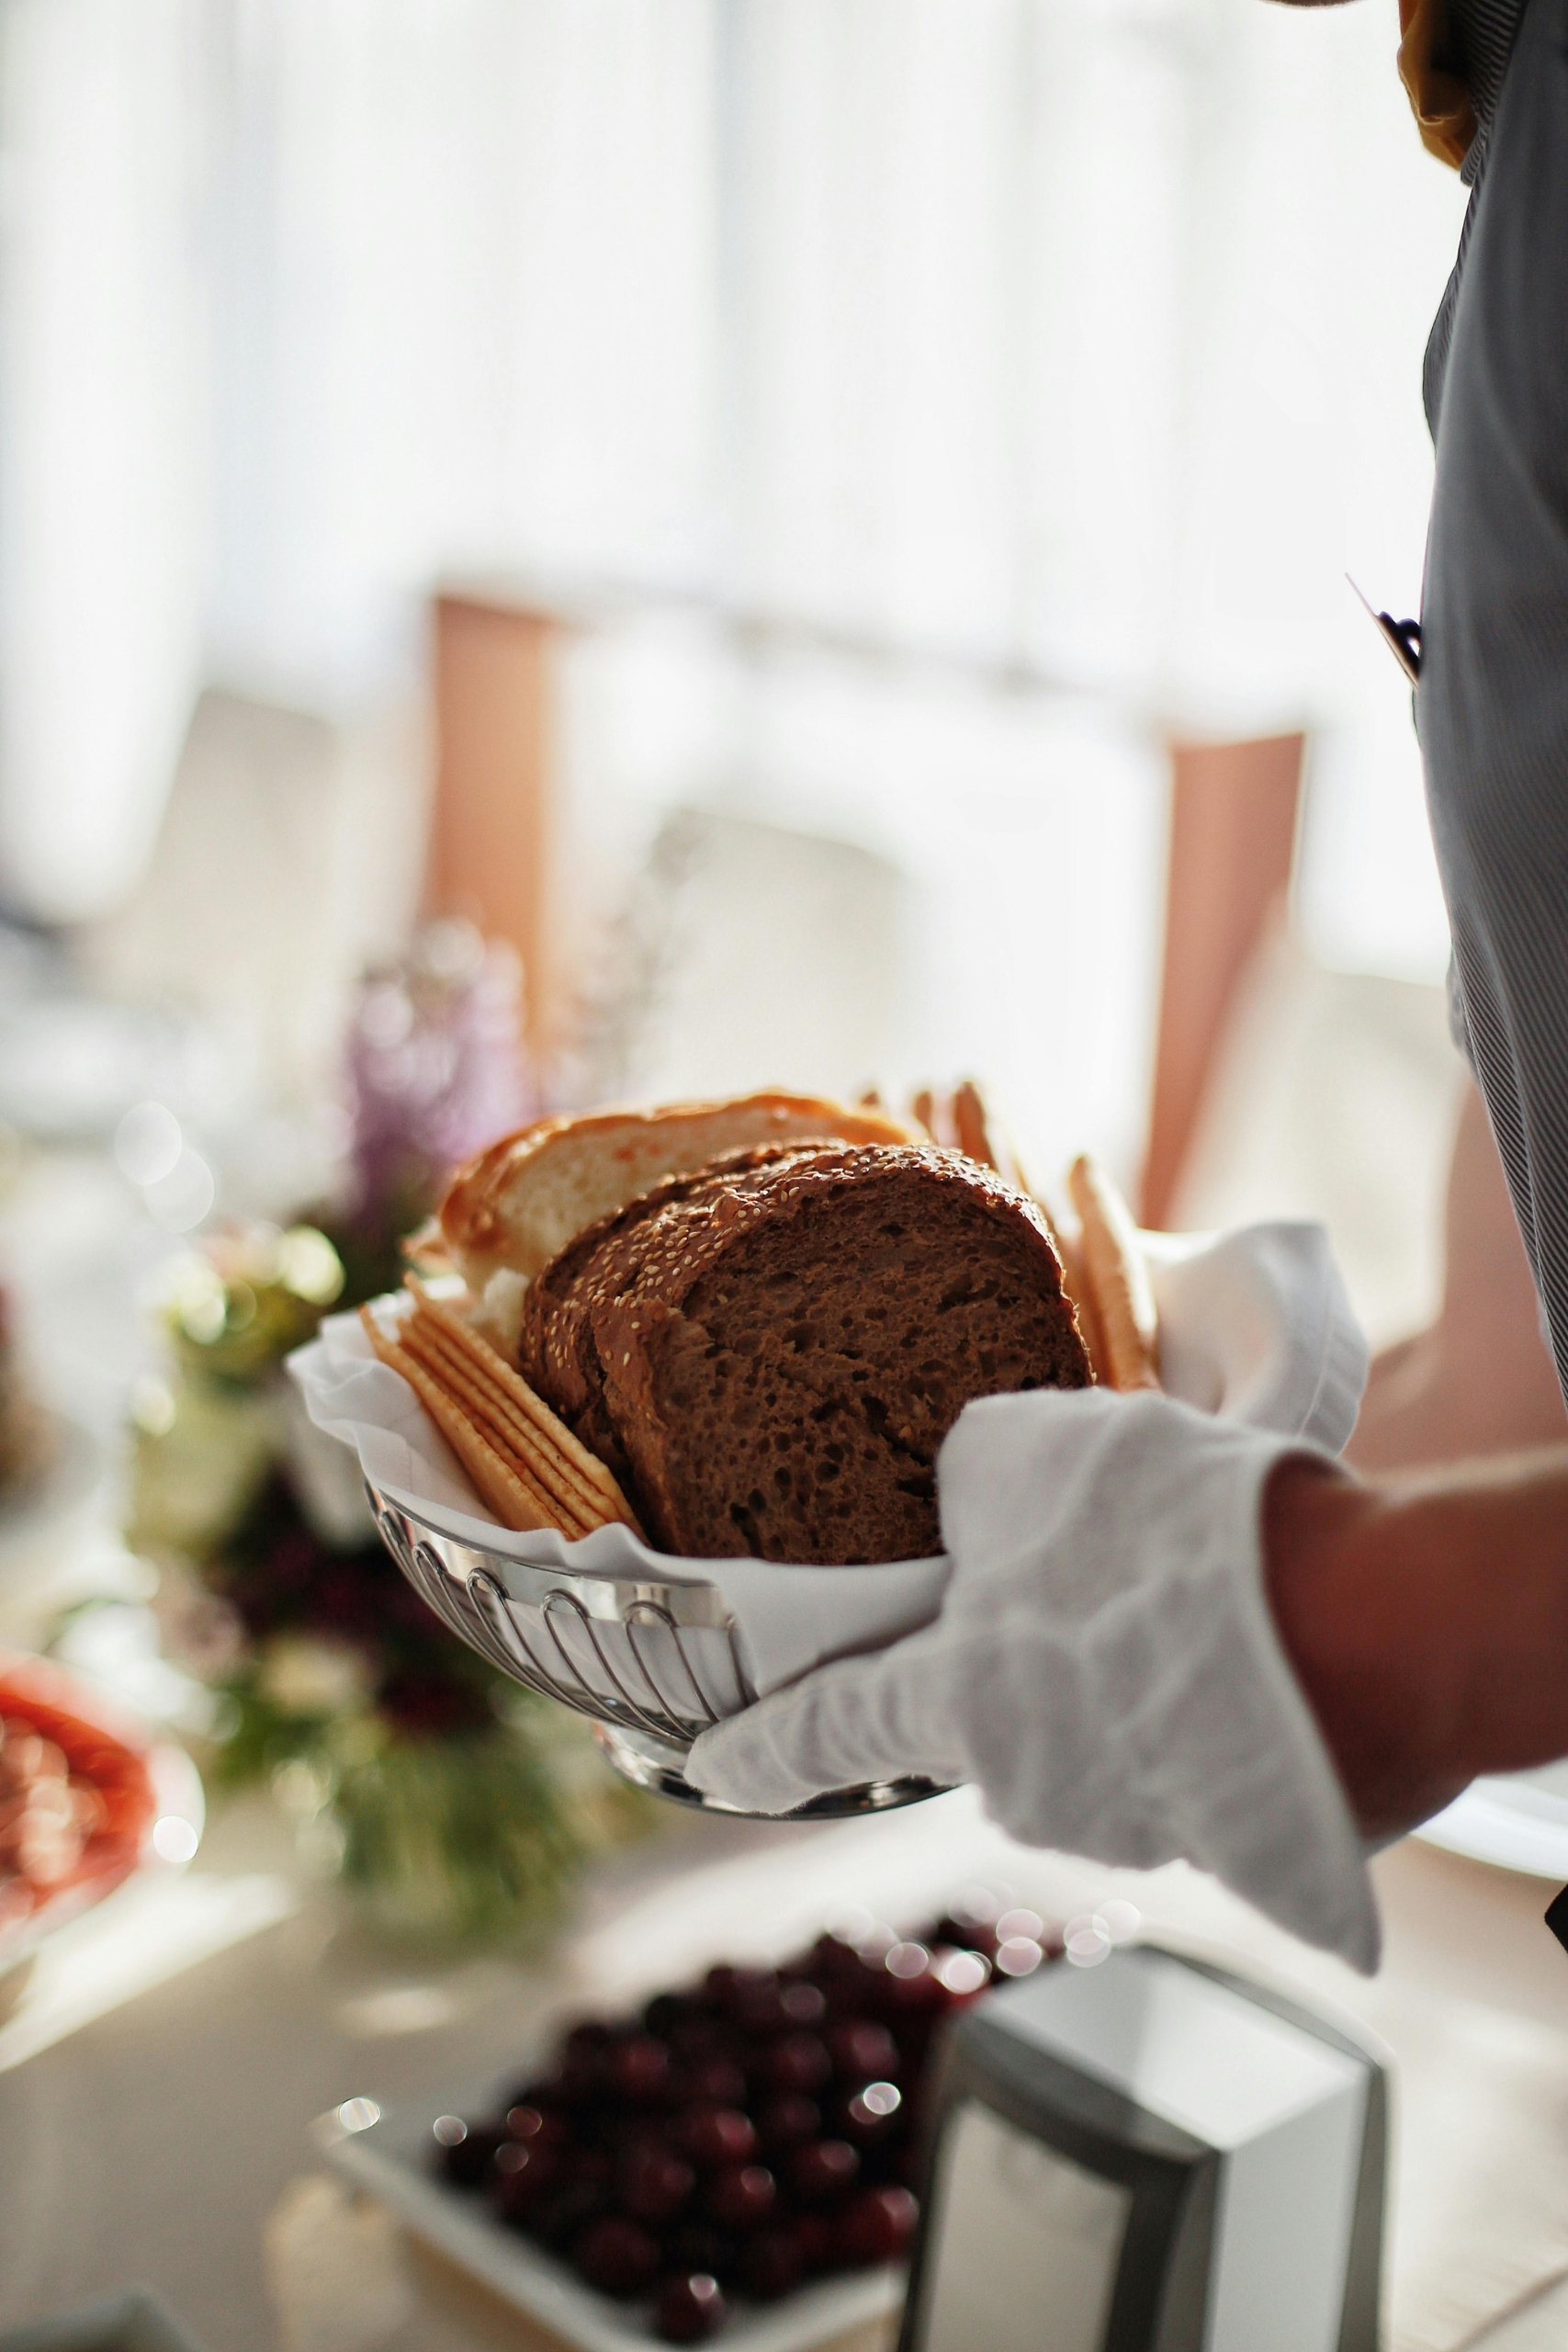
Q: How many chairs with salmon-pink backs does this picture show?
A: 2